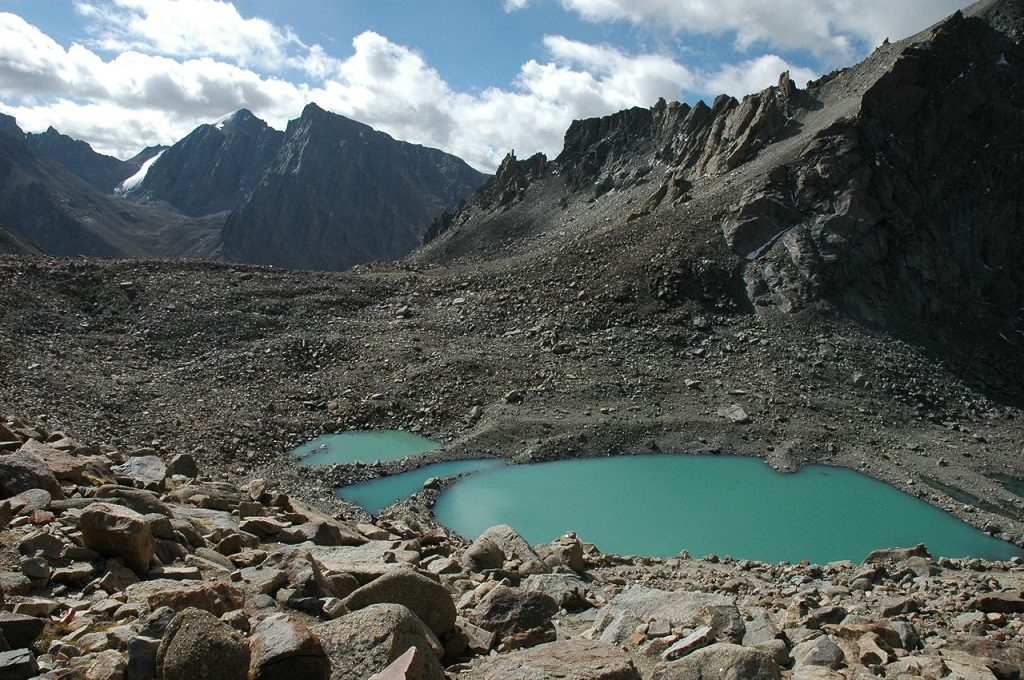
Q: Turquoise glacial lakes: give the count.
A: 3